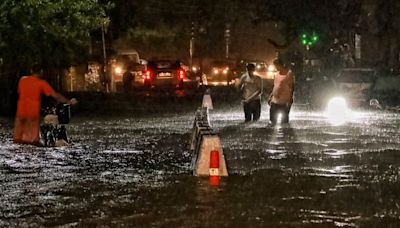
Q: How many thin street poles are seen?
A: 3